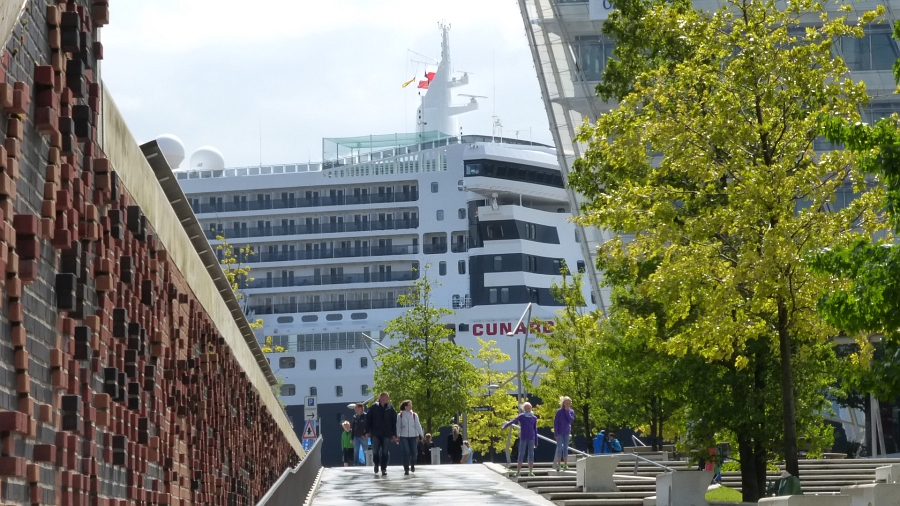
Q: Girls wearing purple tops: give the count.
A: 2